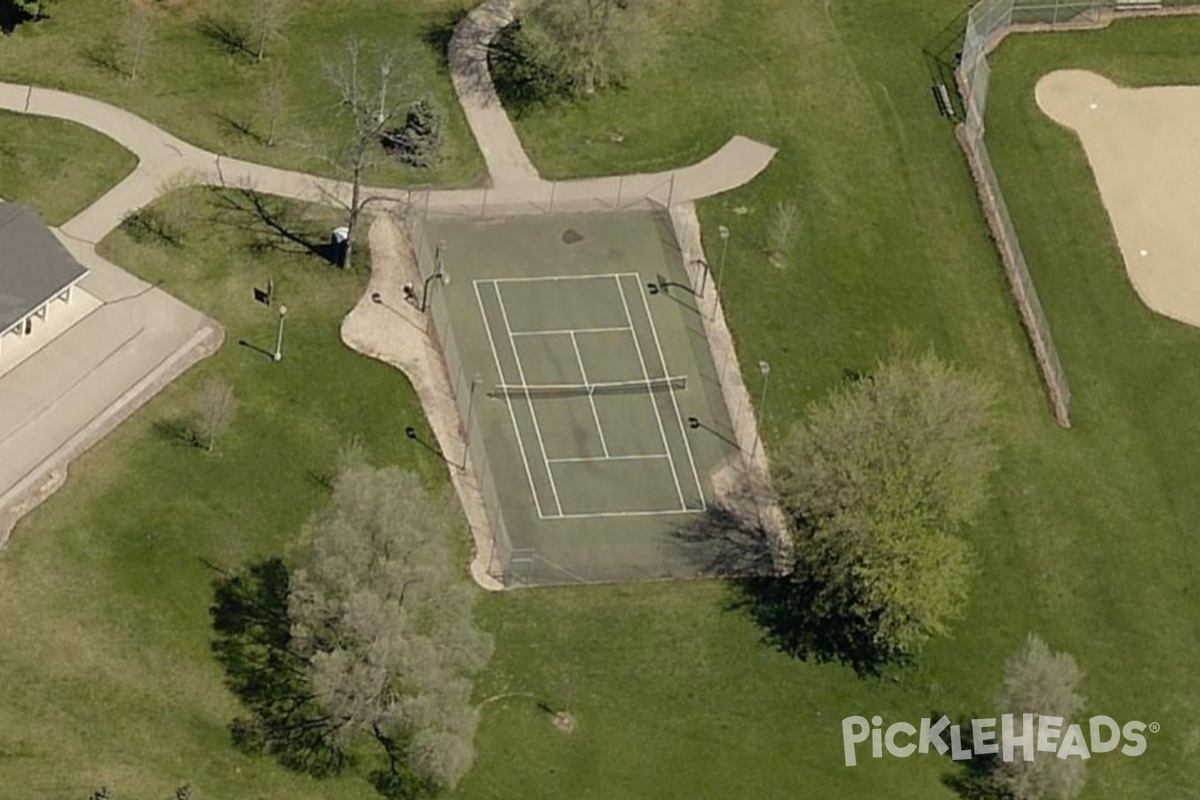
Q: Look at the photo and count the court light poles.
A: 4